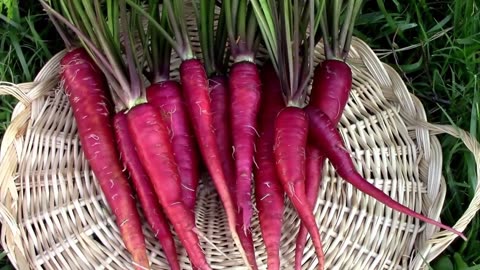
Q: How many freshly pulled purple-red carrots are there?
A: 11